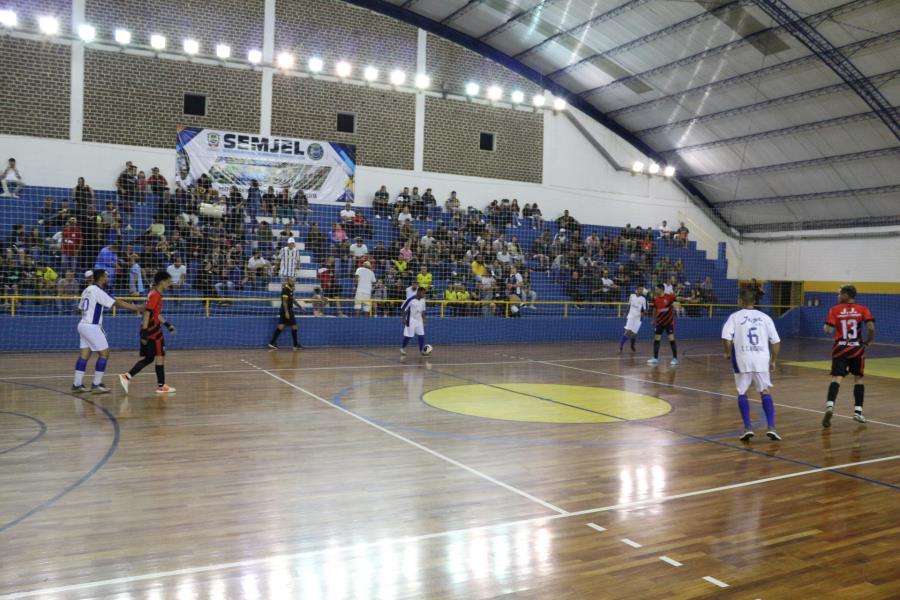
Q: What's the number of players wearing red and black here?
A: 3